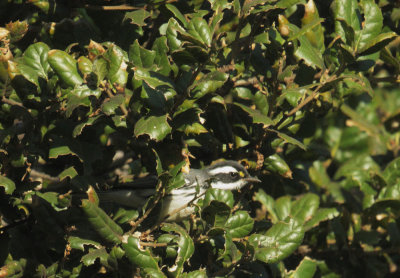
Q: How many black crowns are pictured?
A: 1